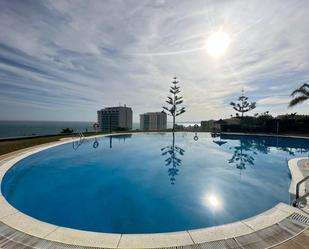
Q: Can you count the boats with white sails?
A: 0